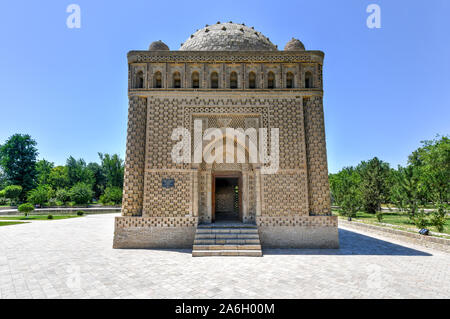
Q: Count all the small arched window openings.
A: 10